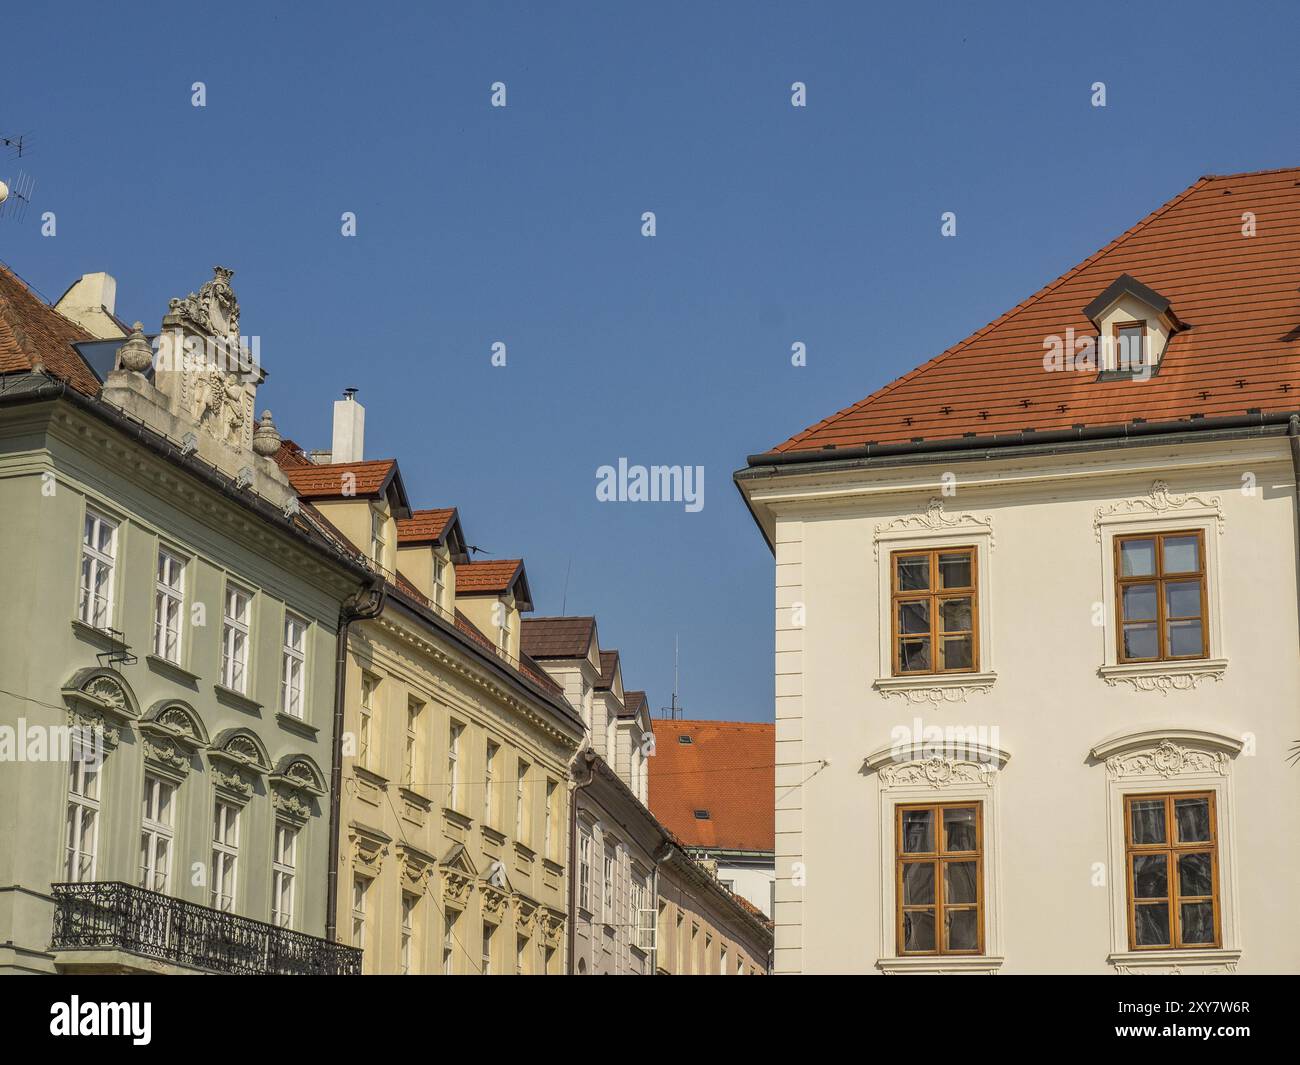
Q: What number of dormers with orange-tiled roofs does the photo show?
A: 3